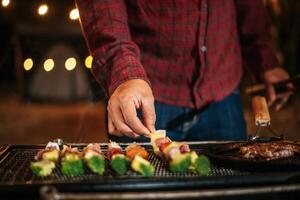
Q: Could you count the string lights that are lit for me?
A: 7